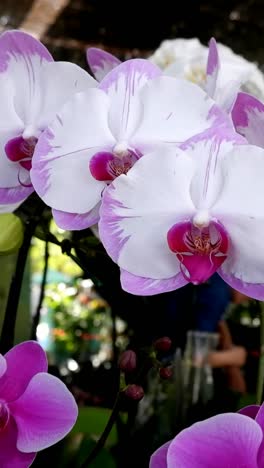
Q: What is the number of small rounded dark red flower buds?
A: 4